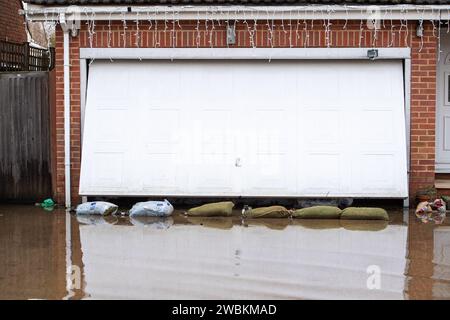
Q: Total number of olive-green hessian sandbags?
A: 4